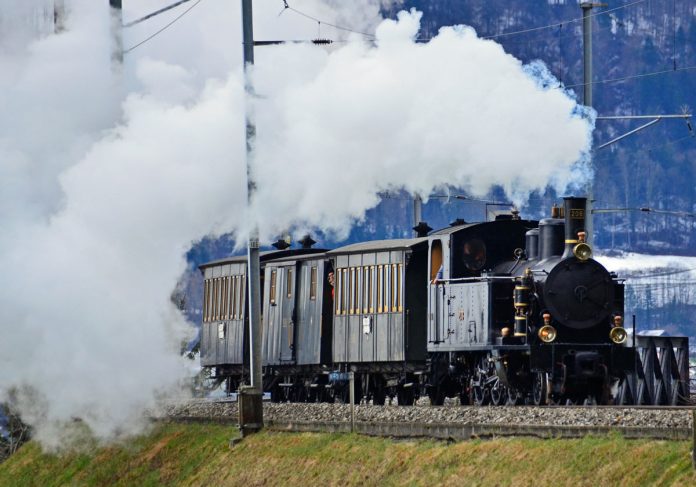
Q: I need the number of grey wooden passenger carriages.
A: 3